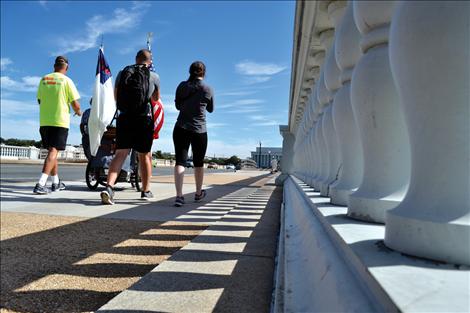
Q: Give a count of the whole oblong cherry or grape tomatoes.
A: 0